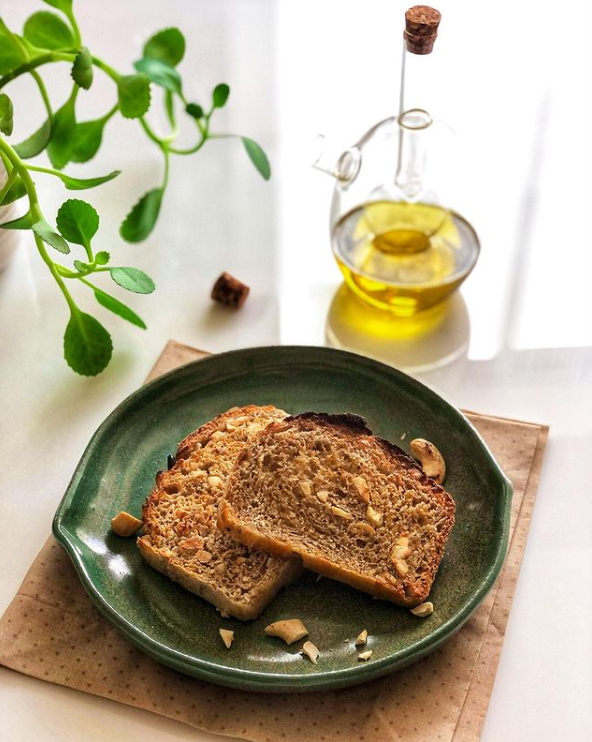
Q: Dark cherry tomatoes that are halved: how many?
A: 0